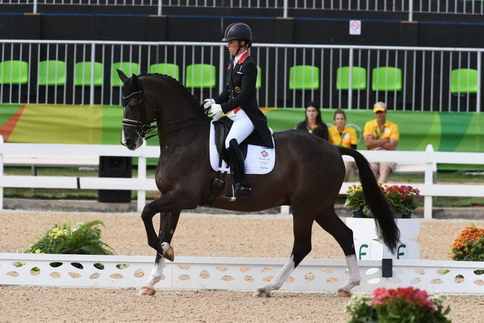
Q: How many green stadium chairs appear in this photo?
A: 11